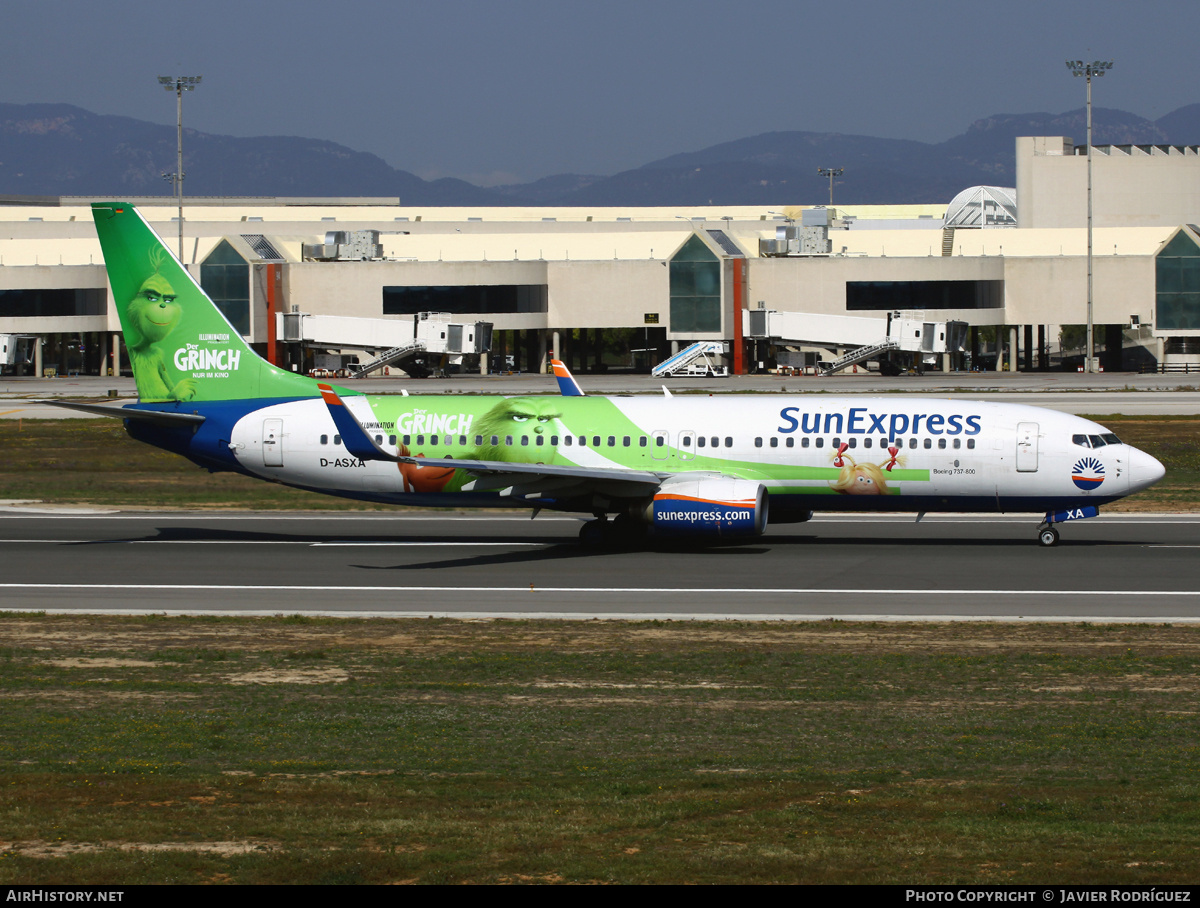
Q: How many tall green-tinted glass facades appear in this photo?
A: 3